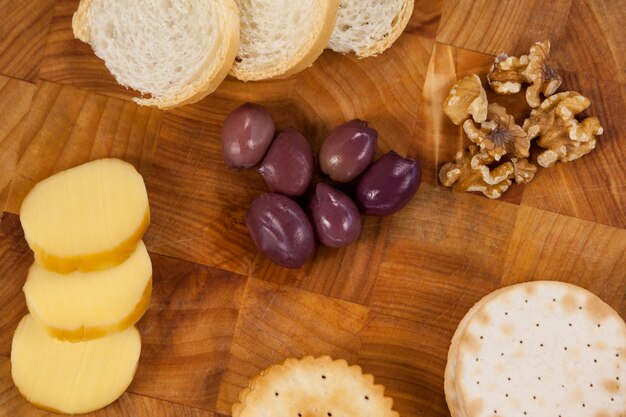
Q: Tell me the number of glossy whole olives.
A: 6